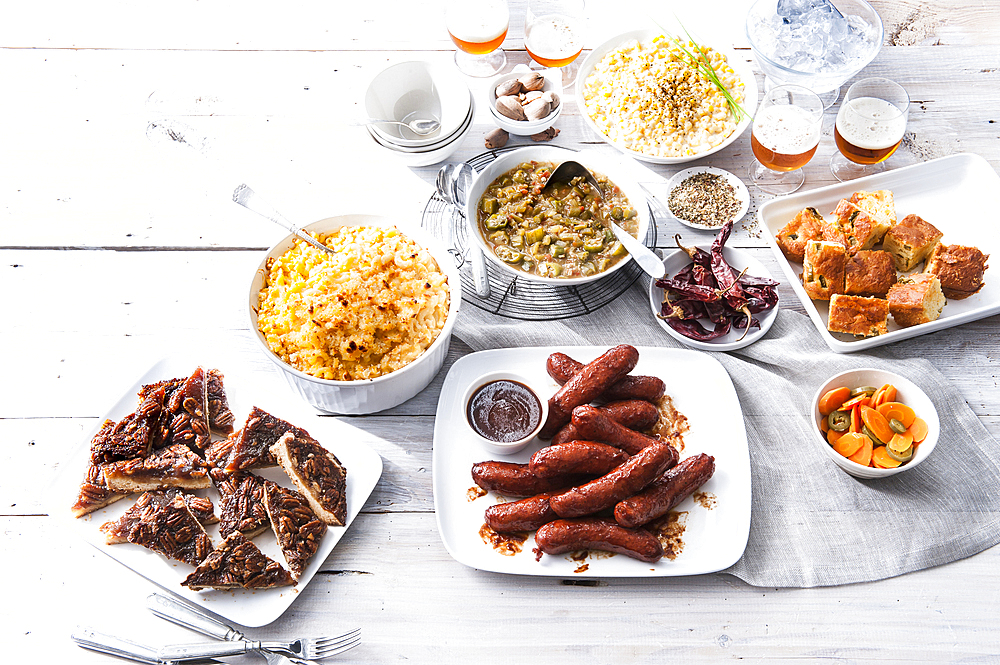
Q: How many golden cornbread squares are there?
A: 9